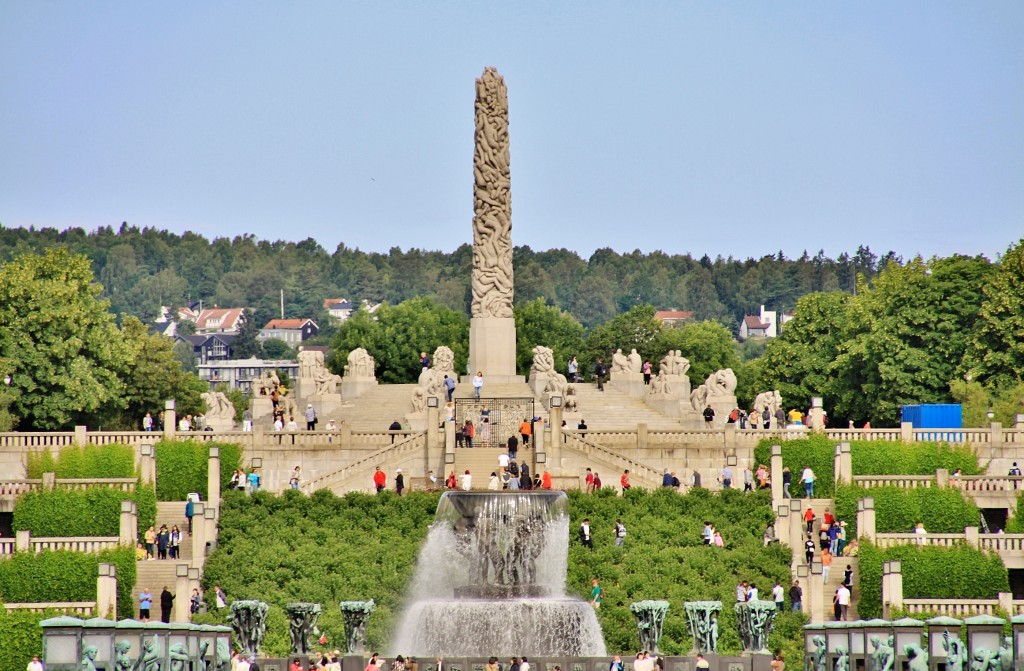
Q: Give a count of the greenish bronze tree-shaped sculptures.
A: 6